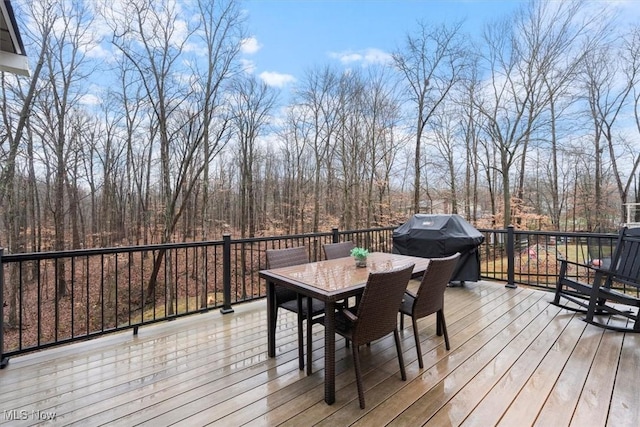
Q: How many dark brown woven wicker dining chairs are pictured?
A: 4